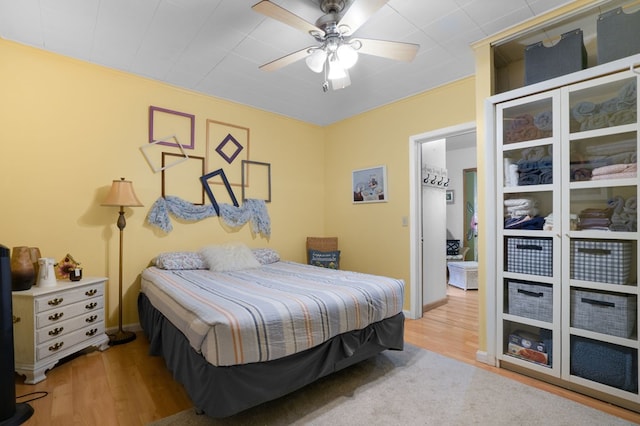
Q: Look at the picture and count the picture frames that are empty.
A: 7